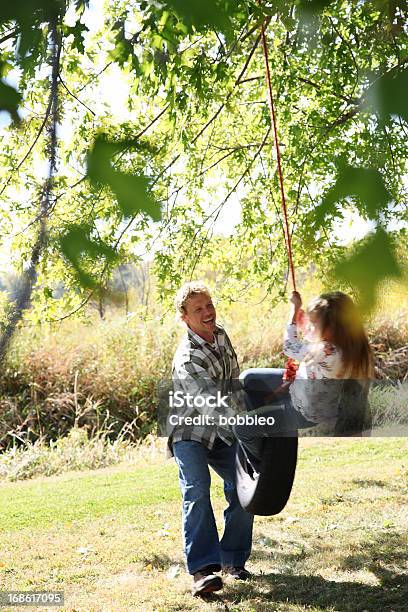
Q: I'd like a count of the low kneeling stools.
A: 0